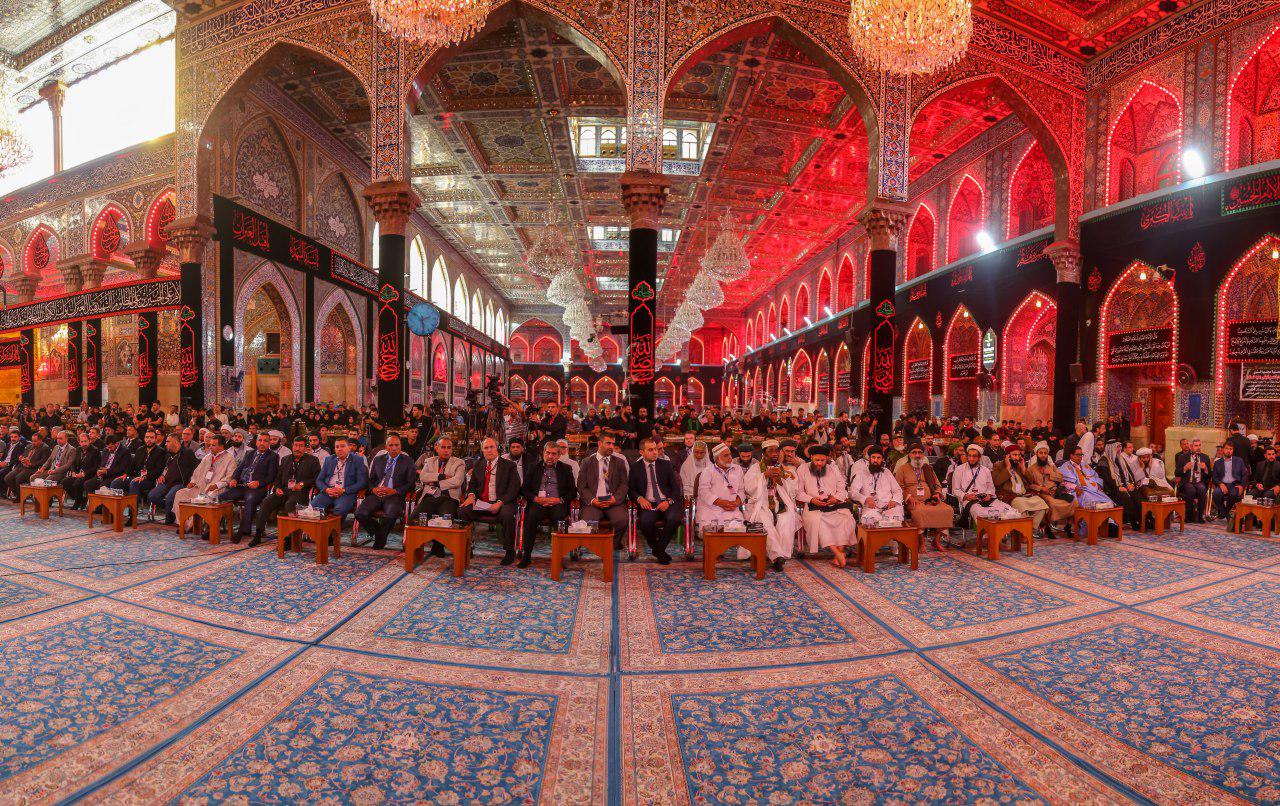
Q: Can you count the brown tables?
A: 12